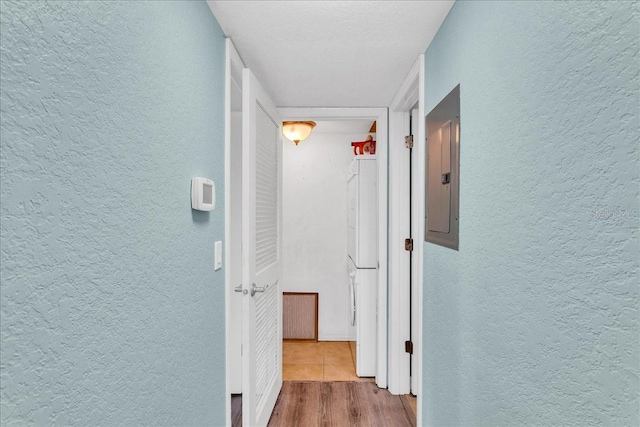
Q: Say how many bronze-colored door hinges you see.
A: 3